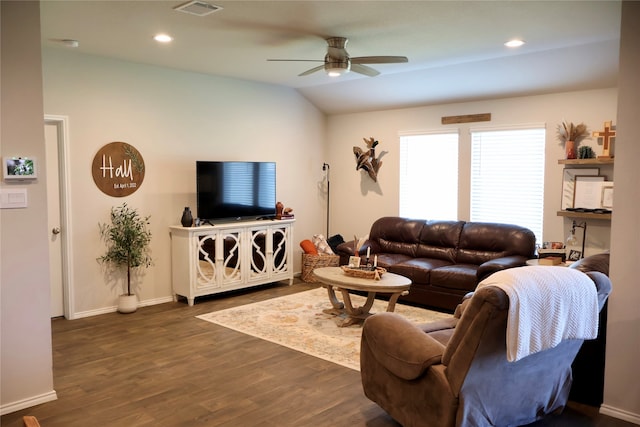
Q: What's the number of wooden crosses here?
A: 1